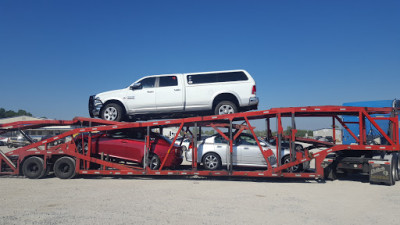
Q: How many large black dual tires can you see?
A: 2